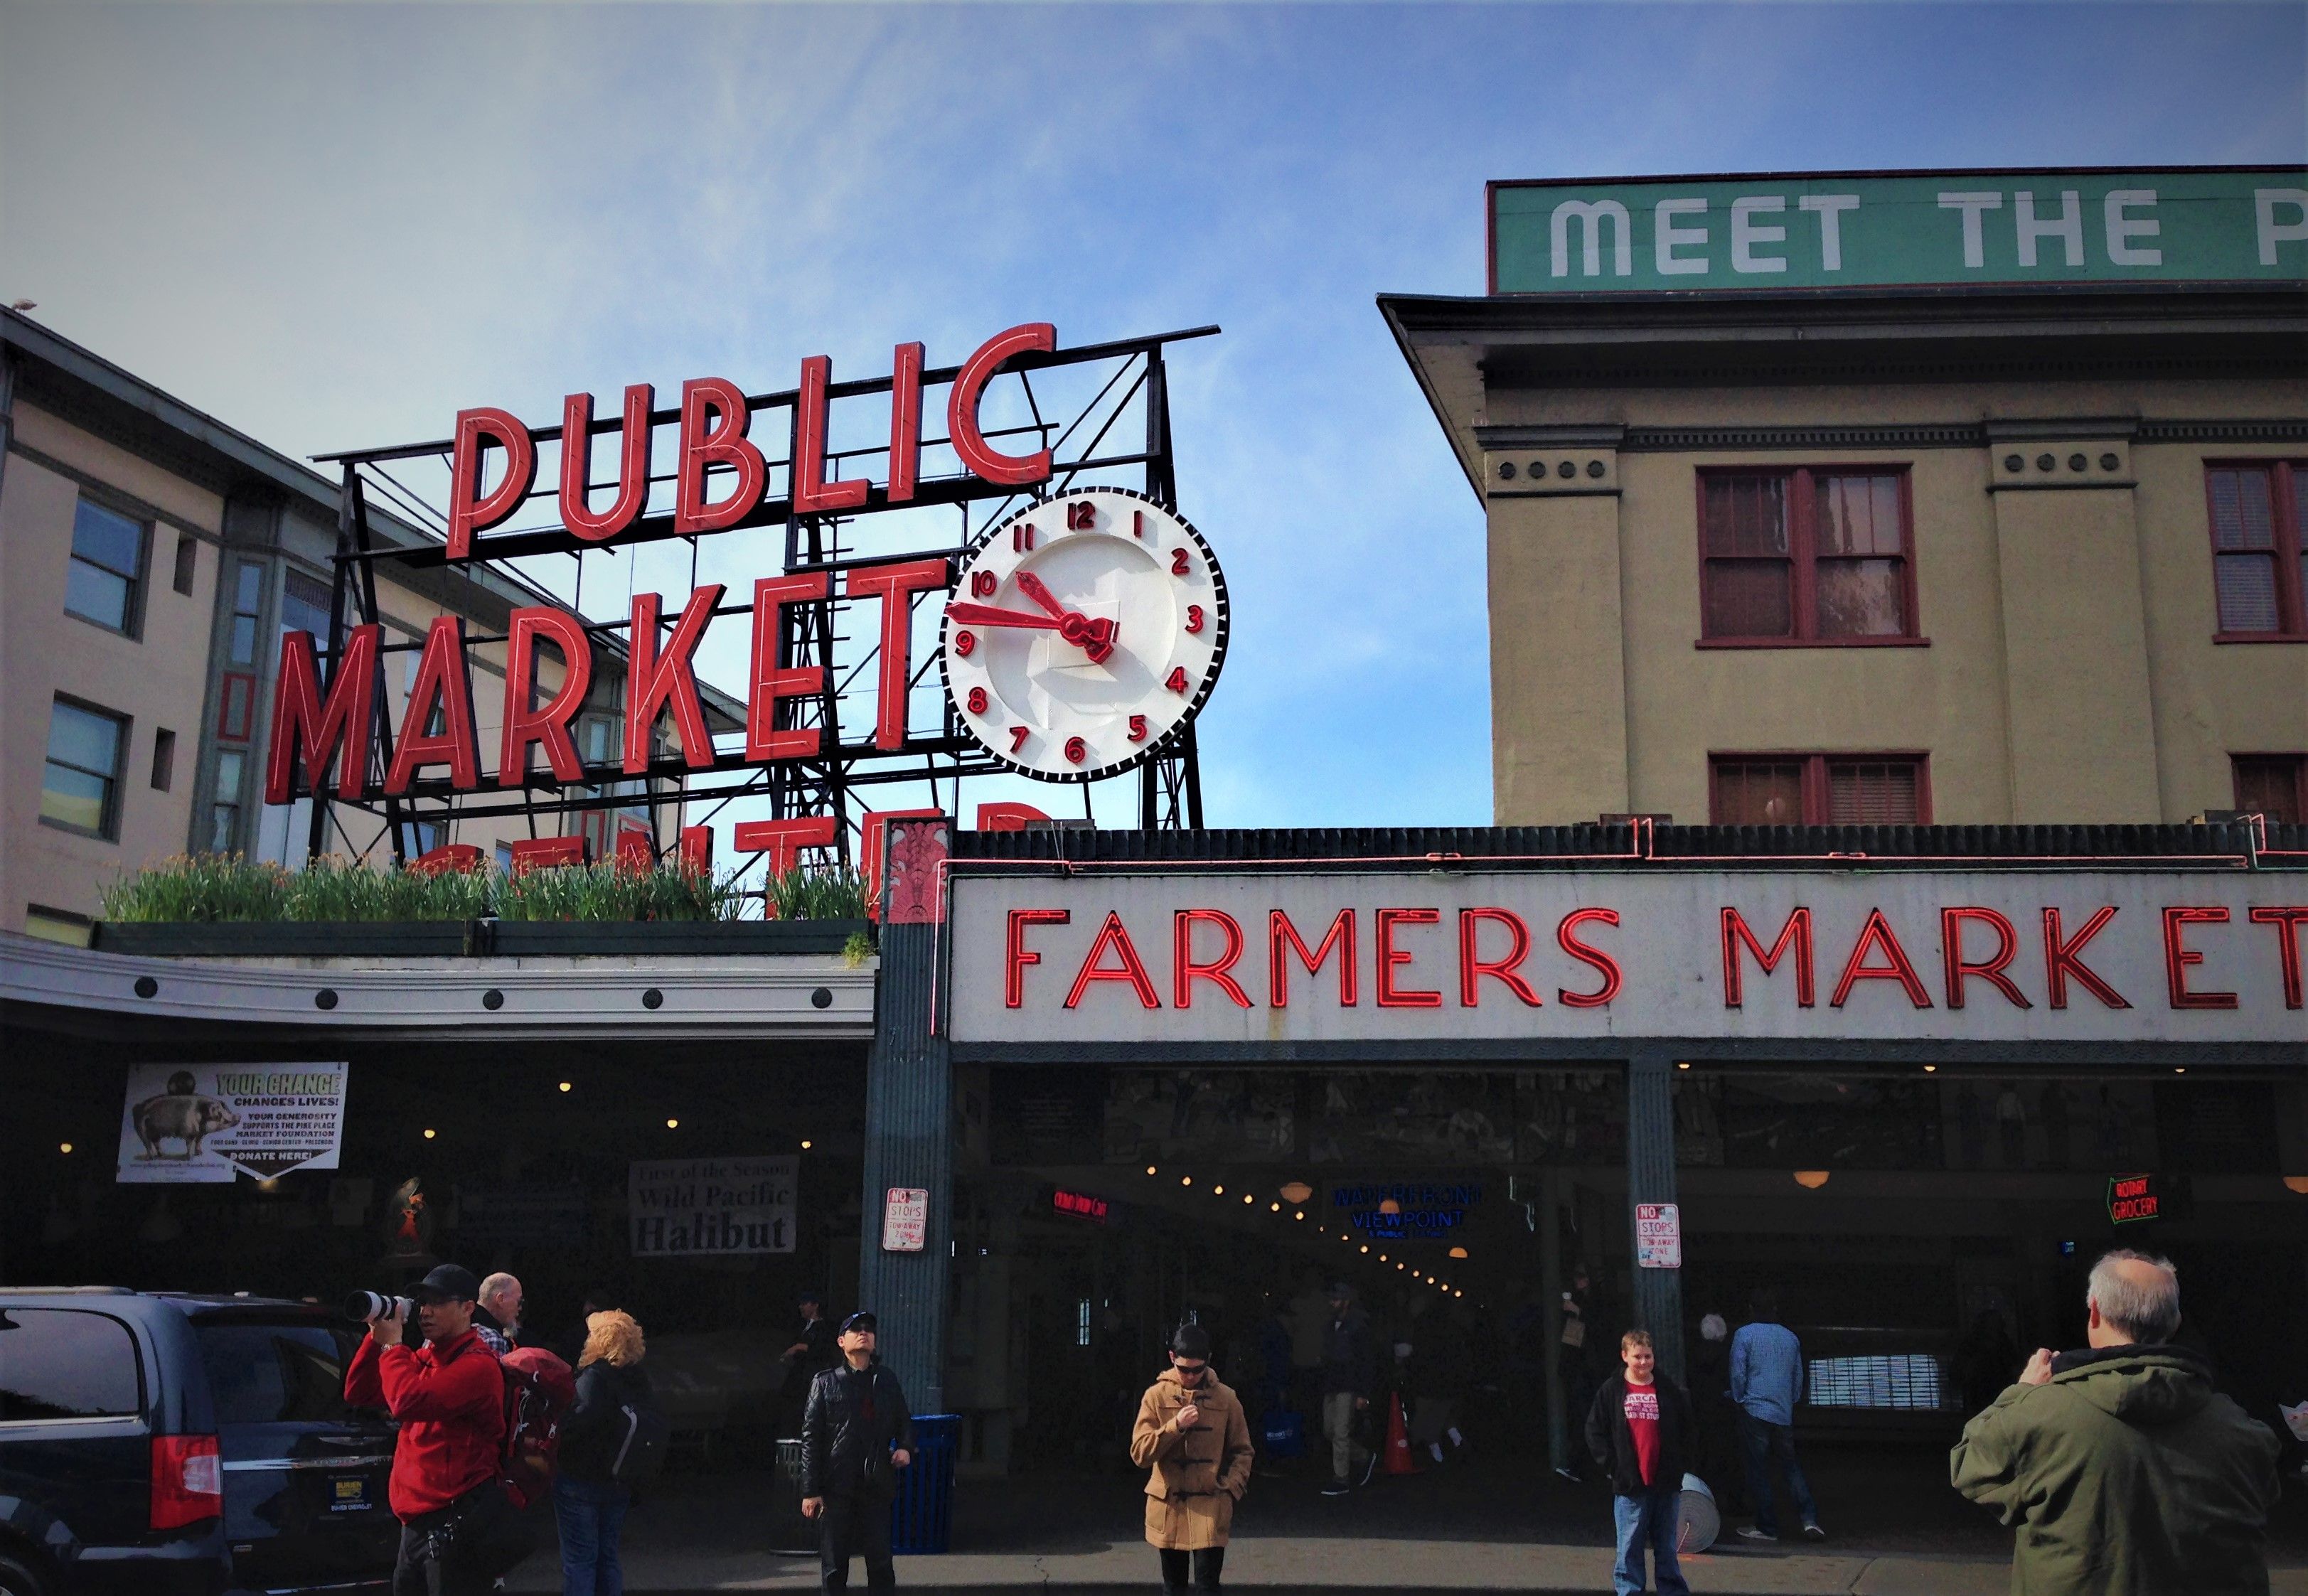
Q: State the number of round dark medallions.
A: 13